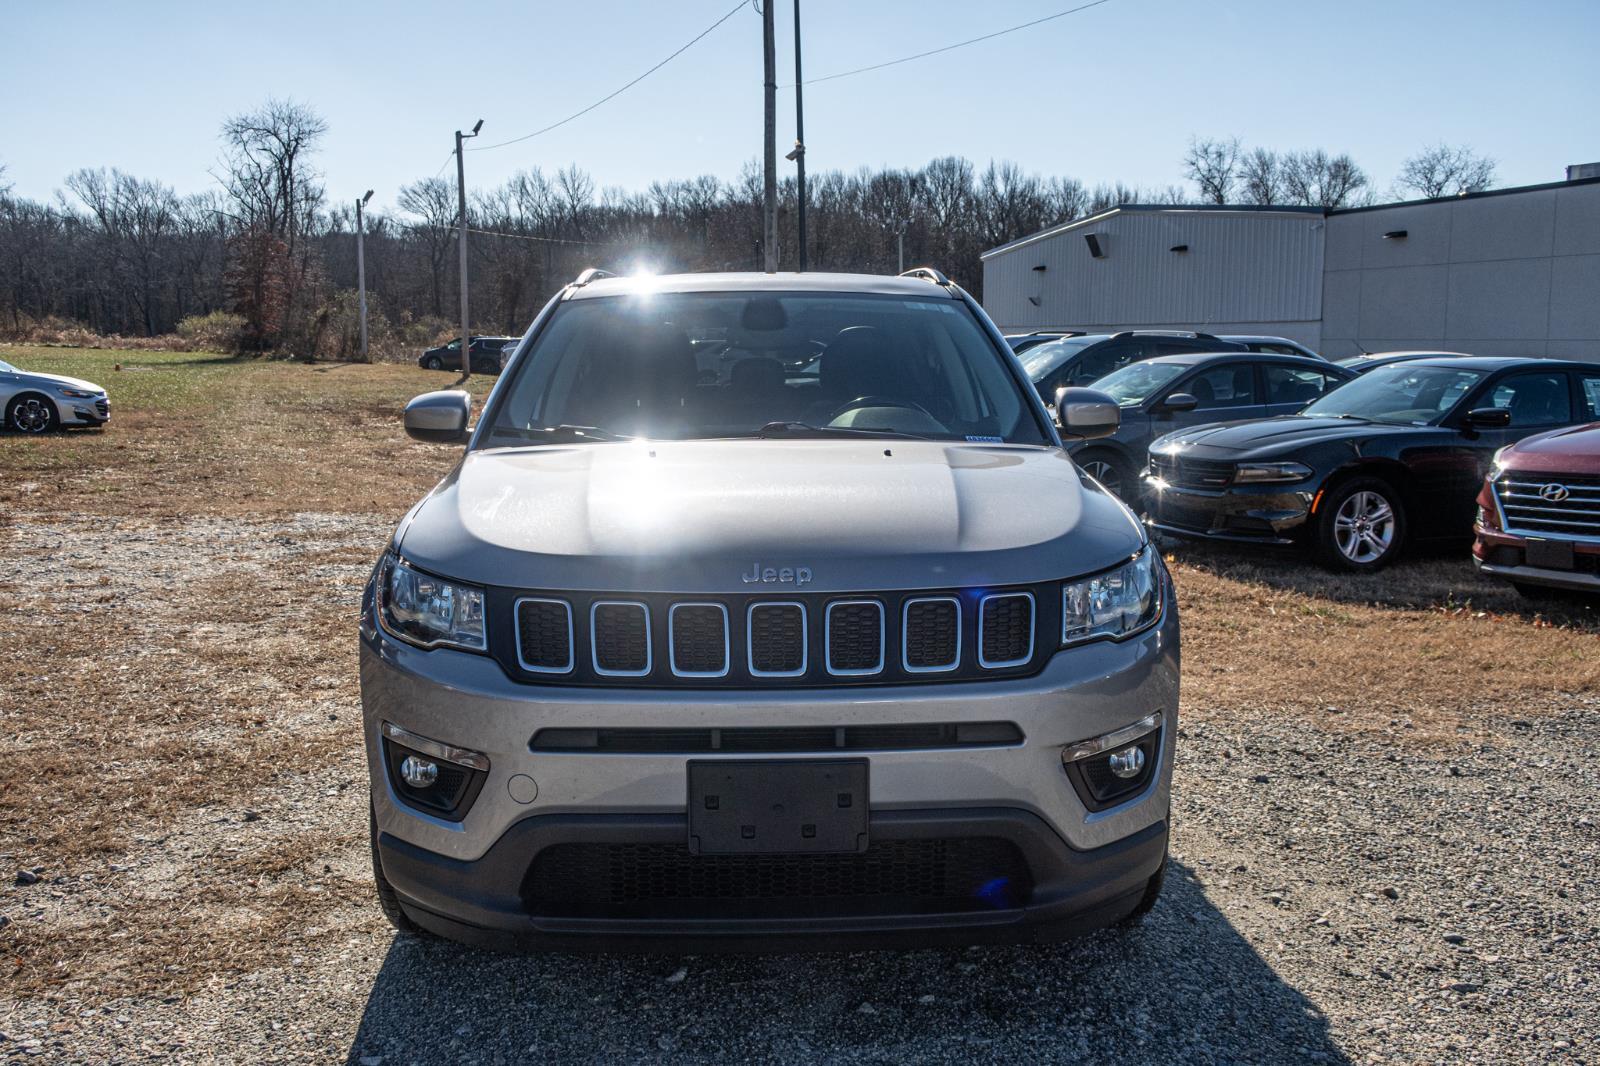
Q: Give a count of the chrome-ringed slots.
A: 7